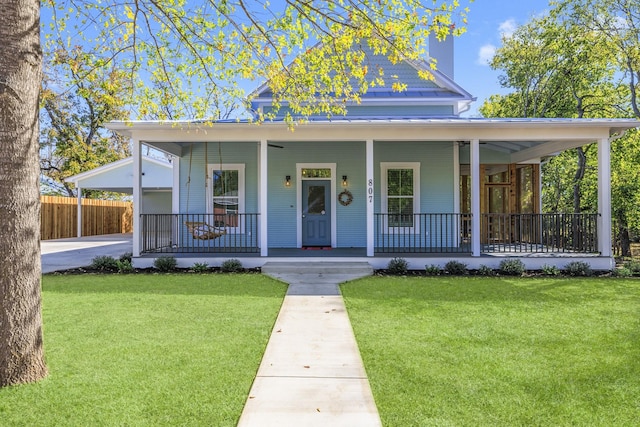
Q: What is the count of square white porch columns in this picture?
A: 5